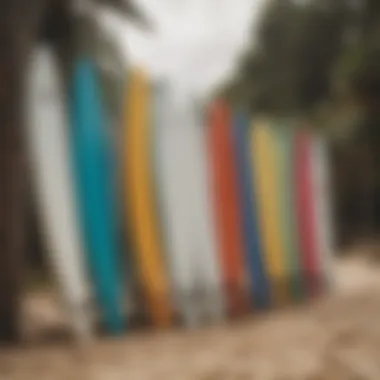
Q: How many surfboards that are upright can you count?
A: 11